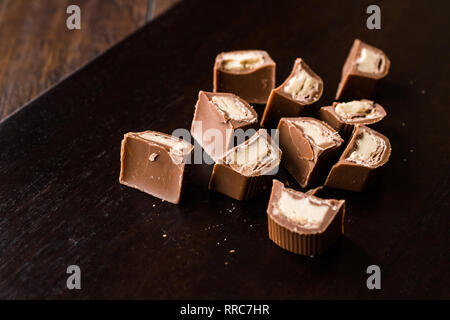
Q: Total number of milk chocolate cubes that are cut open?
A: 10